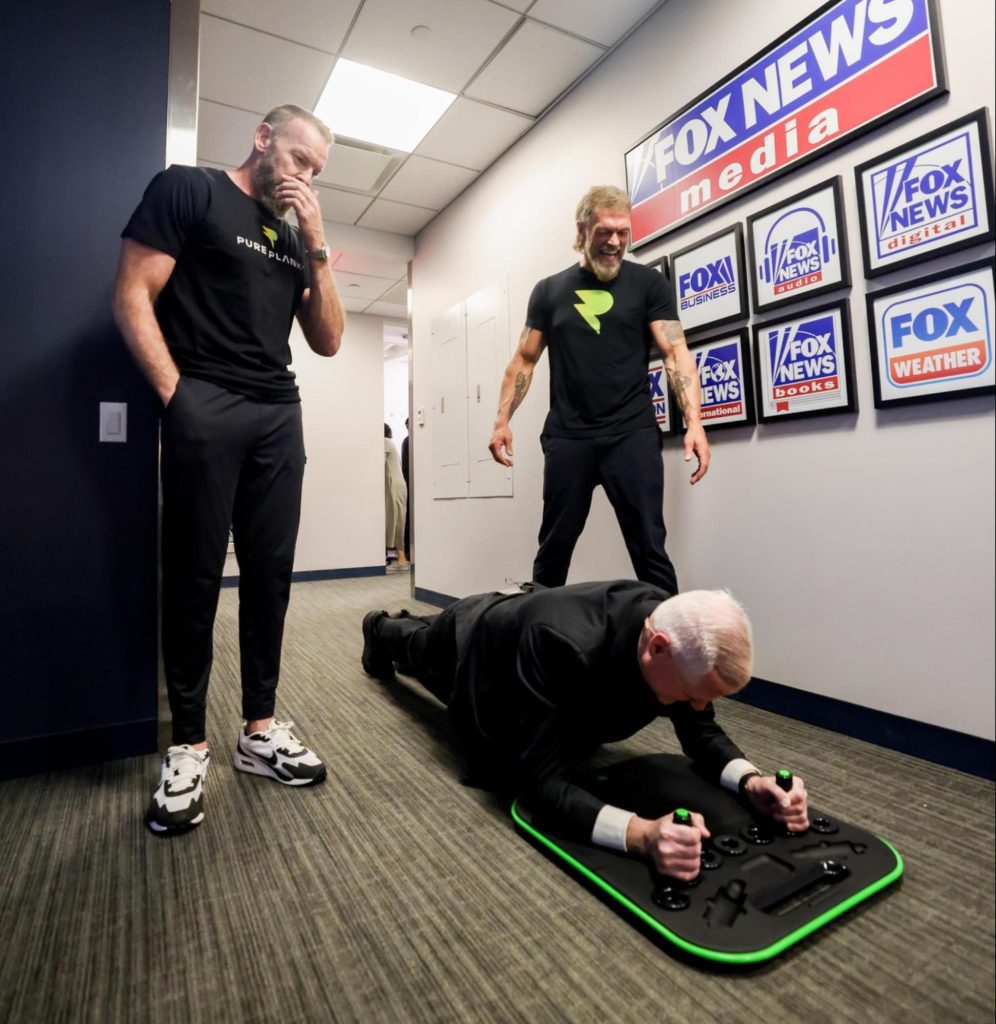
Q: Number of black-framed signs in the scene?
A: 9